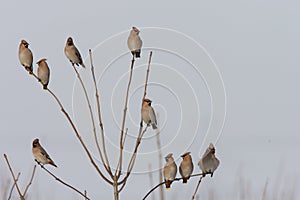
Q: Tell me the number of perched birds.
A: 9